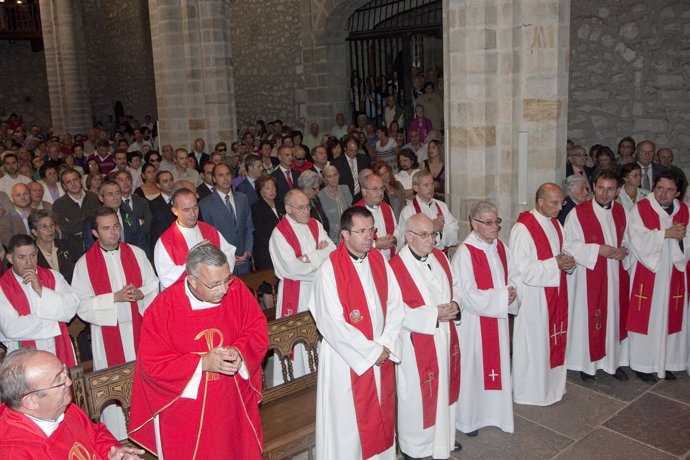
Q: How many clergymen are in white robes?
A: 12